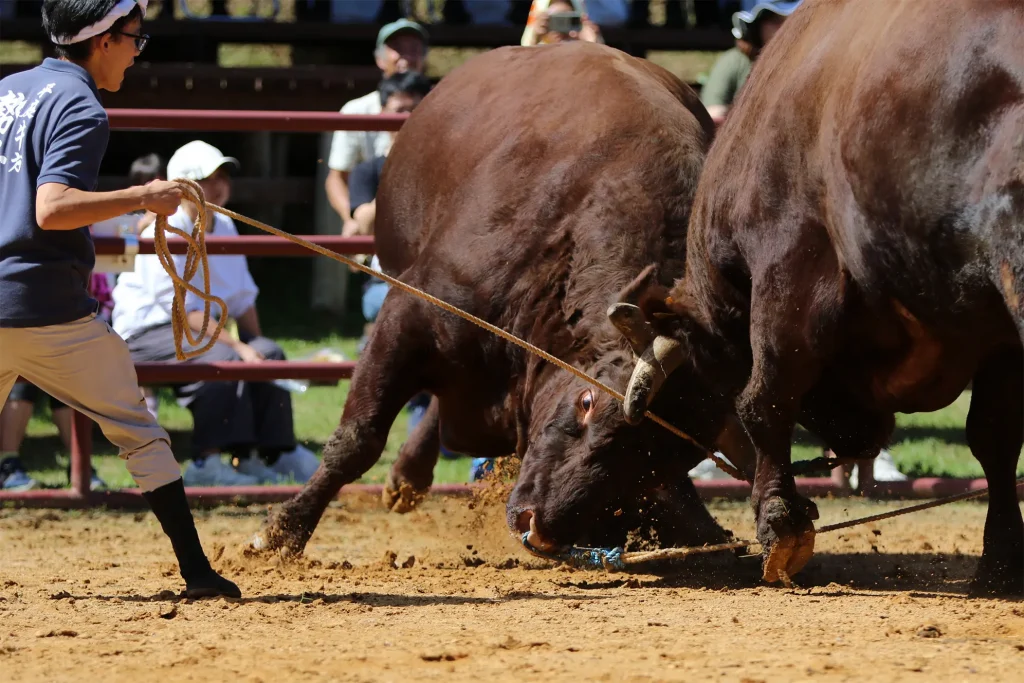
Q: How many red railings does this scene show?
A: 4